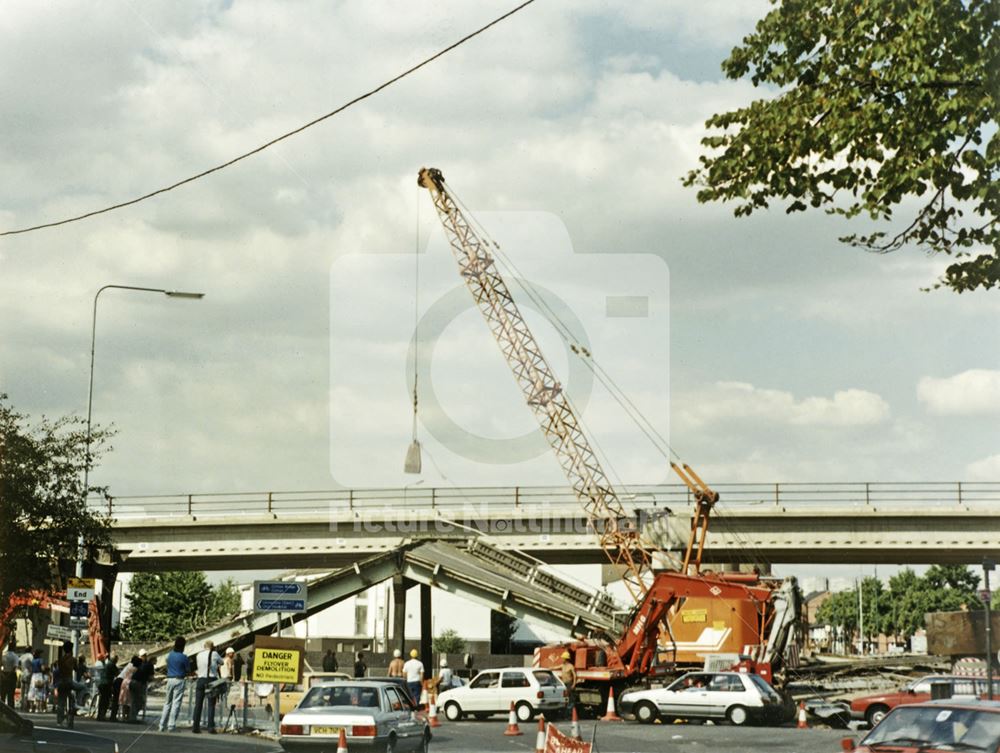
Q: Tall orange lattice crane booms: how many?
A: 1